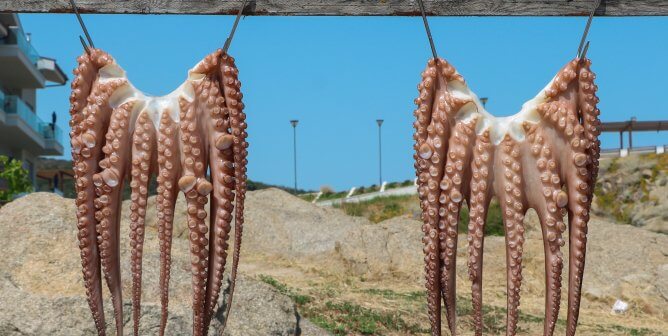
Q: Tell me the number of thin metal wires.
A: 4